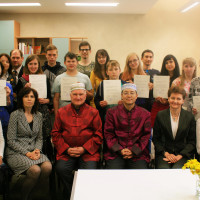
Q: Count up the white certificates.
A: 7